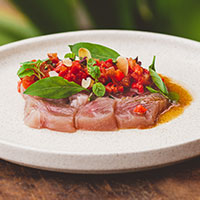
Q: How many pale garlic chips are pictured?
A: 5